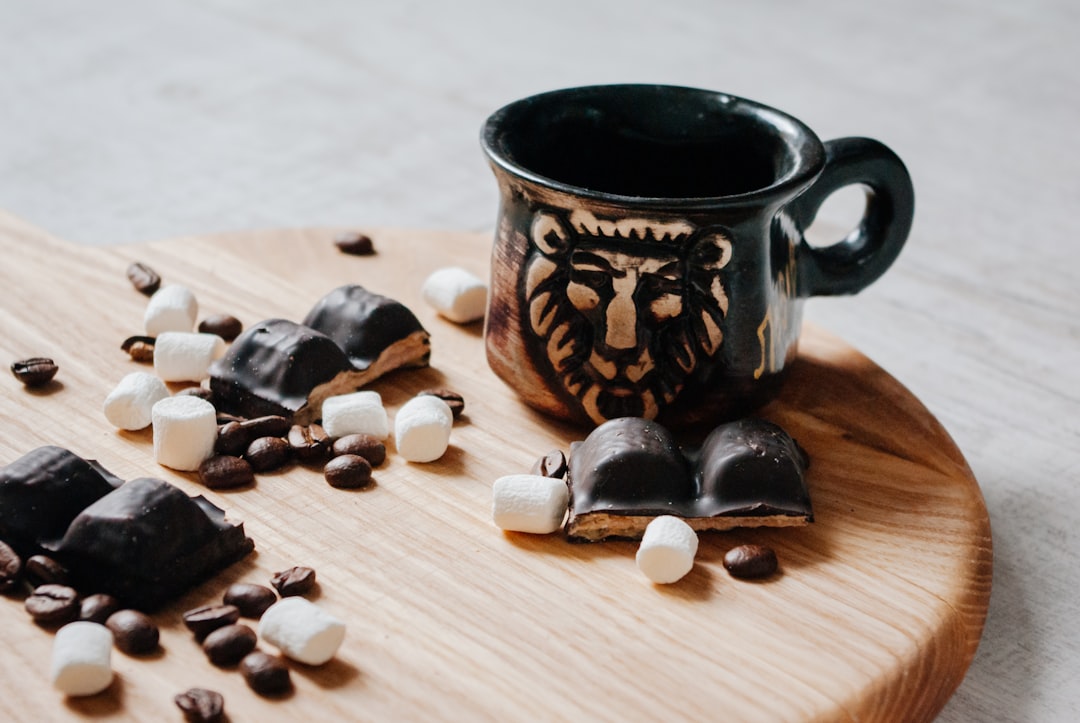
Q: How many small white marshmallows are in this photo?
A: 11